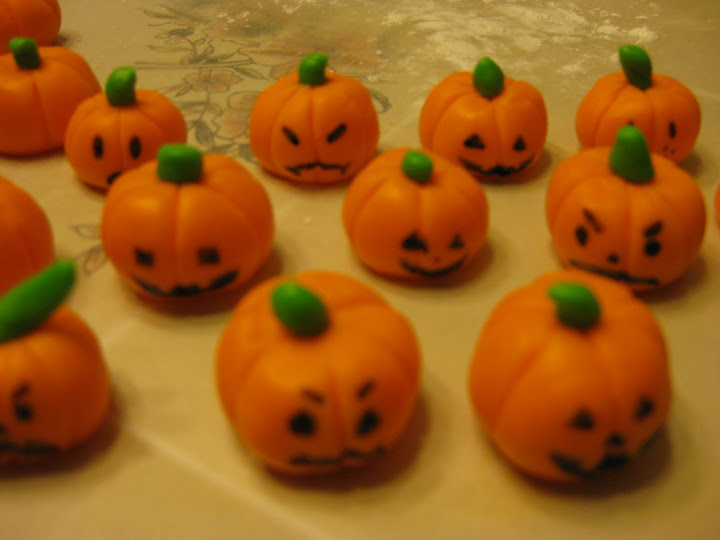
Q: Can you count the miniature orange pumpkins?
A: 14